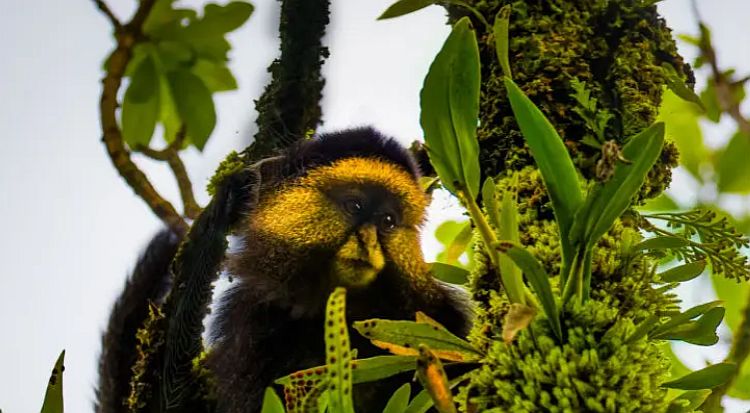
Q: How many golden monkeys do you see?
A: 1